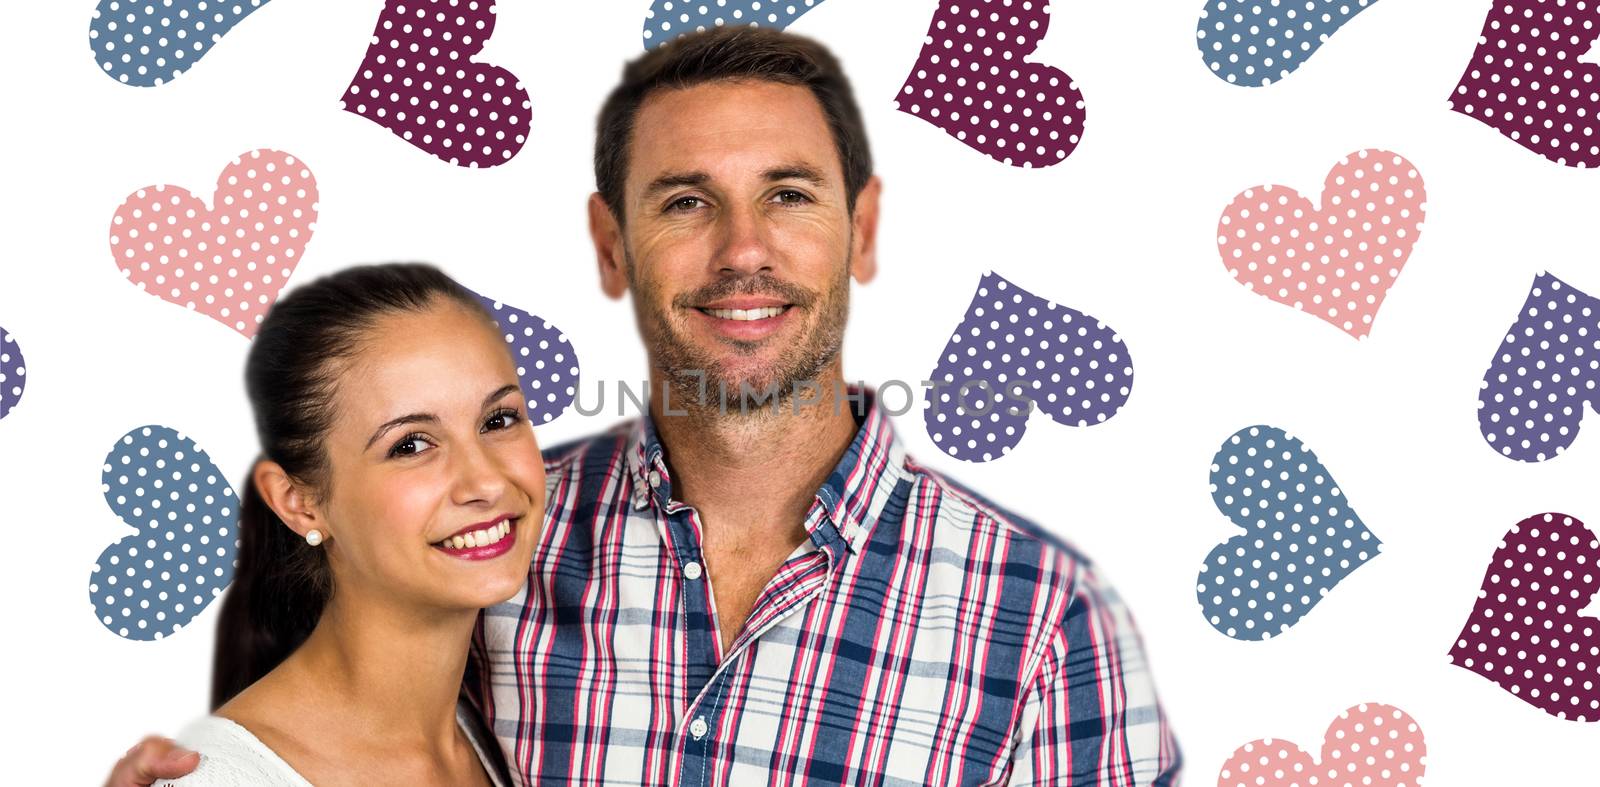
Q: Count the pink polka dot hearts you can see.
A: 3